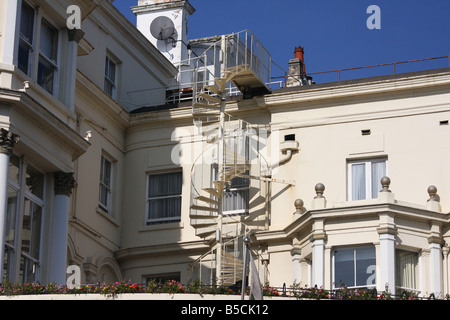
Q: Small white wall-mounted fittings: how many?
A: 2